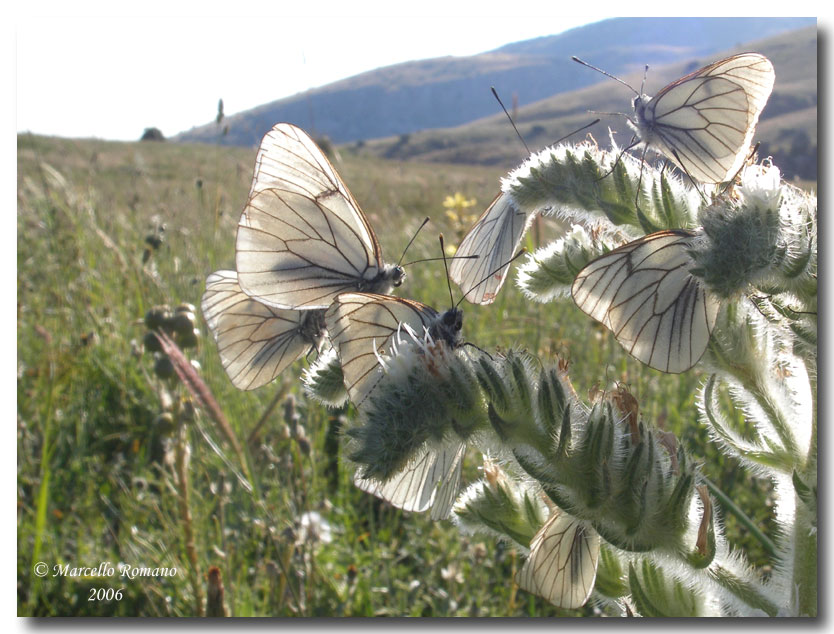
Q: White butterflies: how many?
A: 8